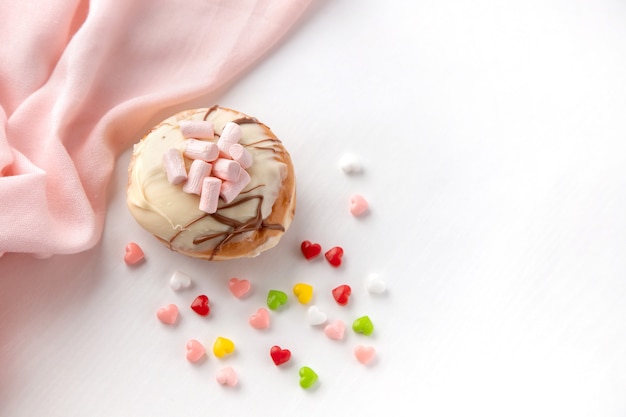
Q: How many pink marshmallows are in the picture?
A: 9